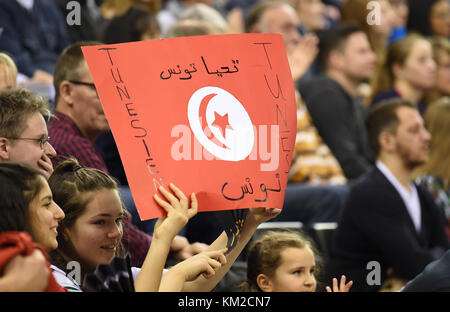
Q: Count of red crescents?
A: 1